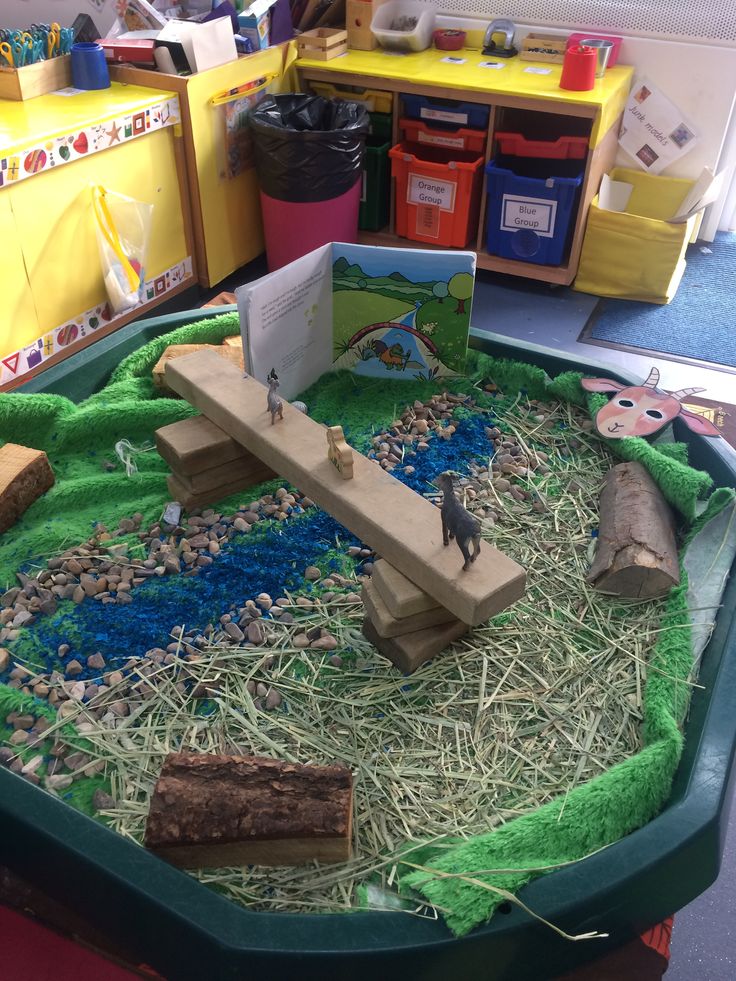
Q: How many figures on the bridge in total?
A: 3